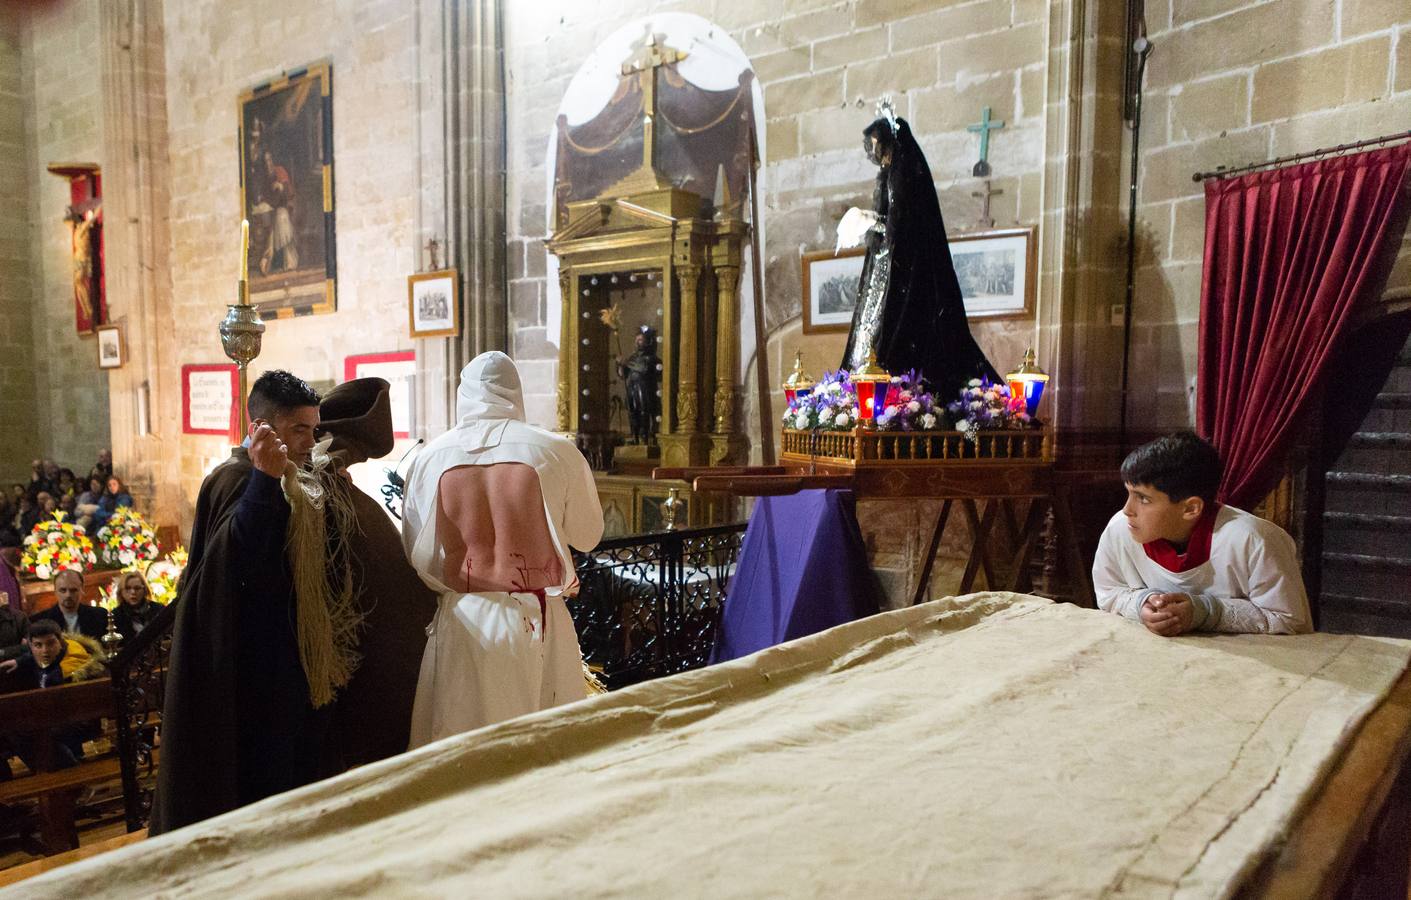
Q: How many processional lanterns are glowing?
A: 3